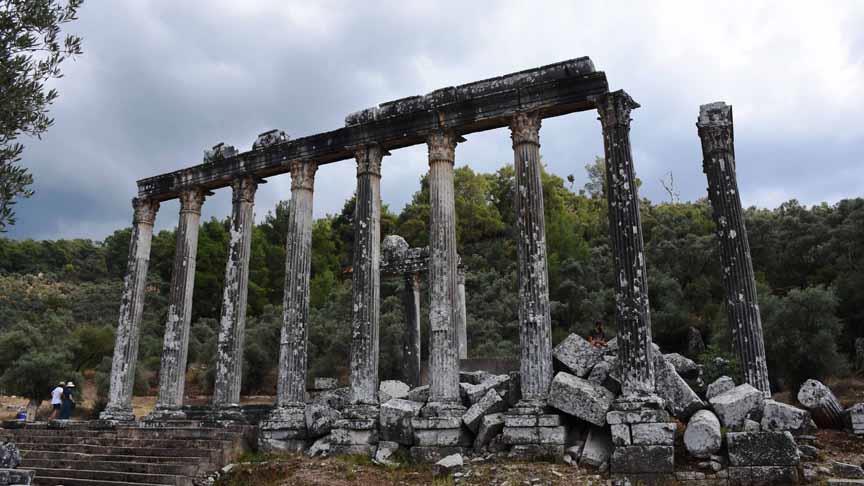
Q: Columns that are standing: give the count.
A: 11